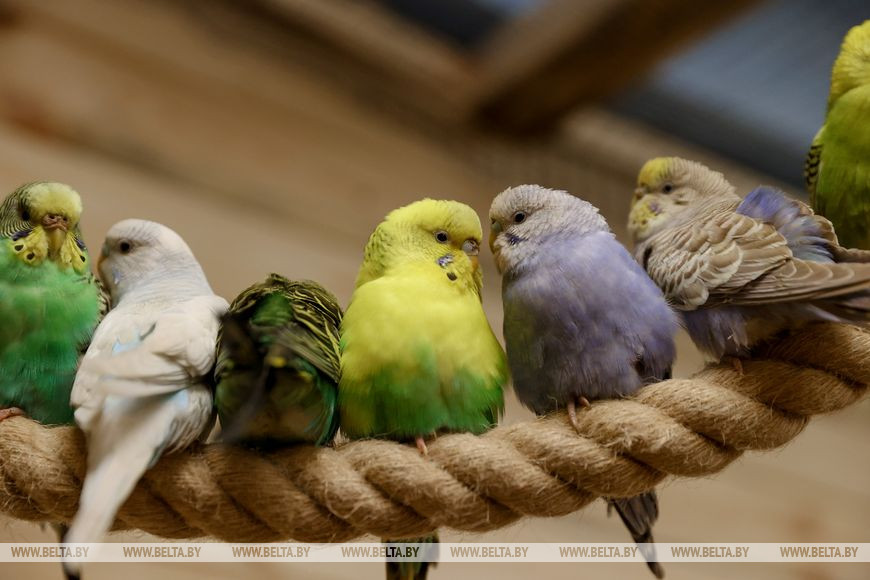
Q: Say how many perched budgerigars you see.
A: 7